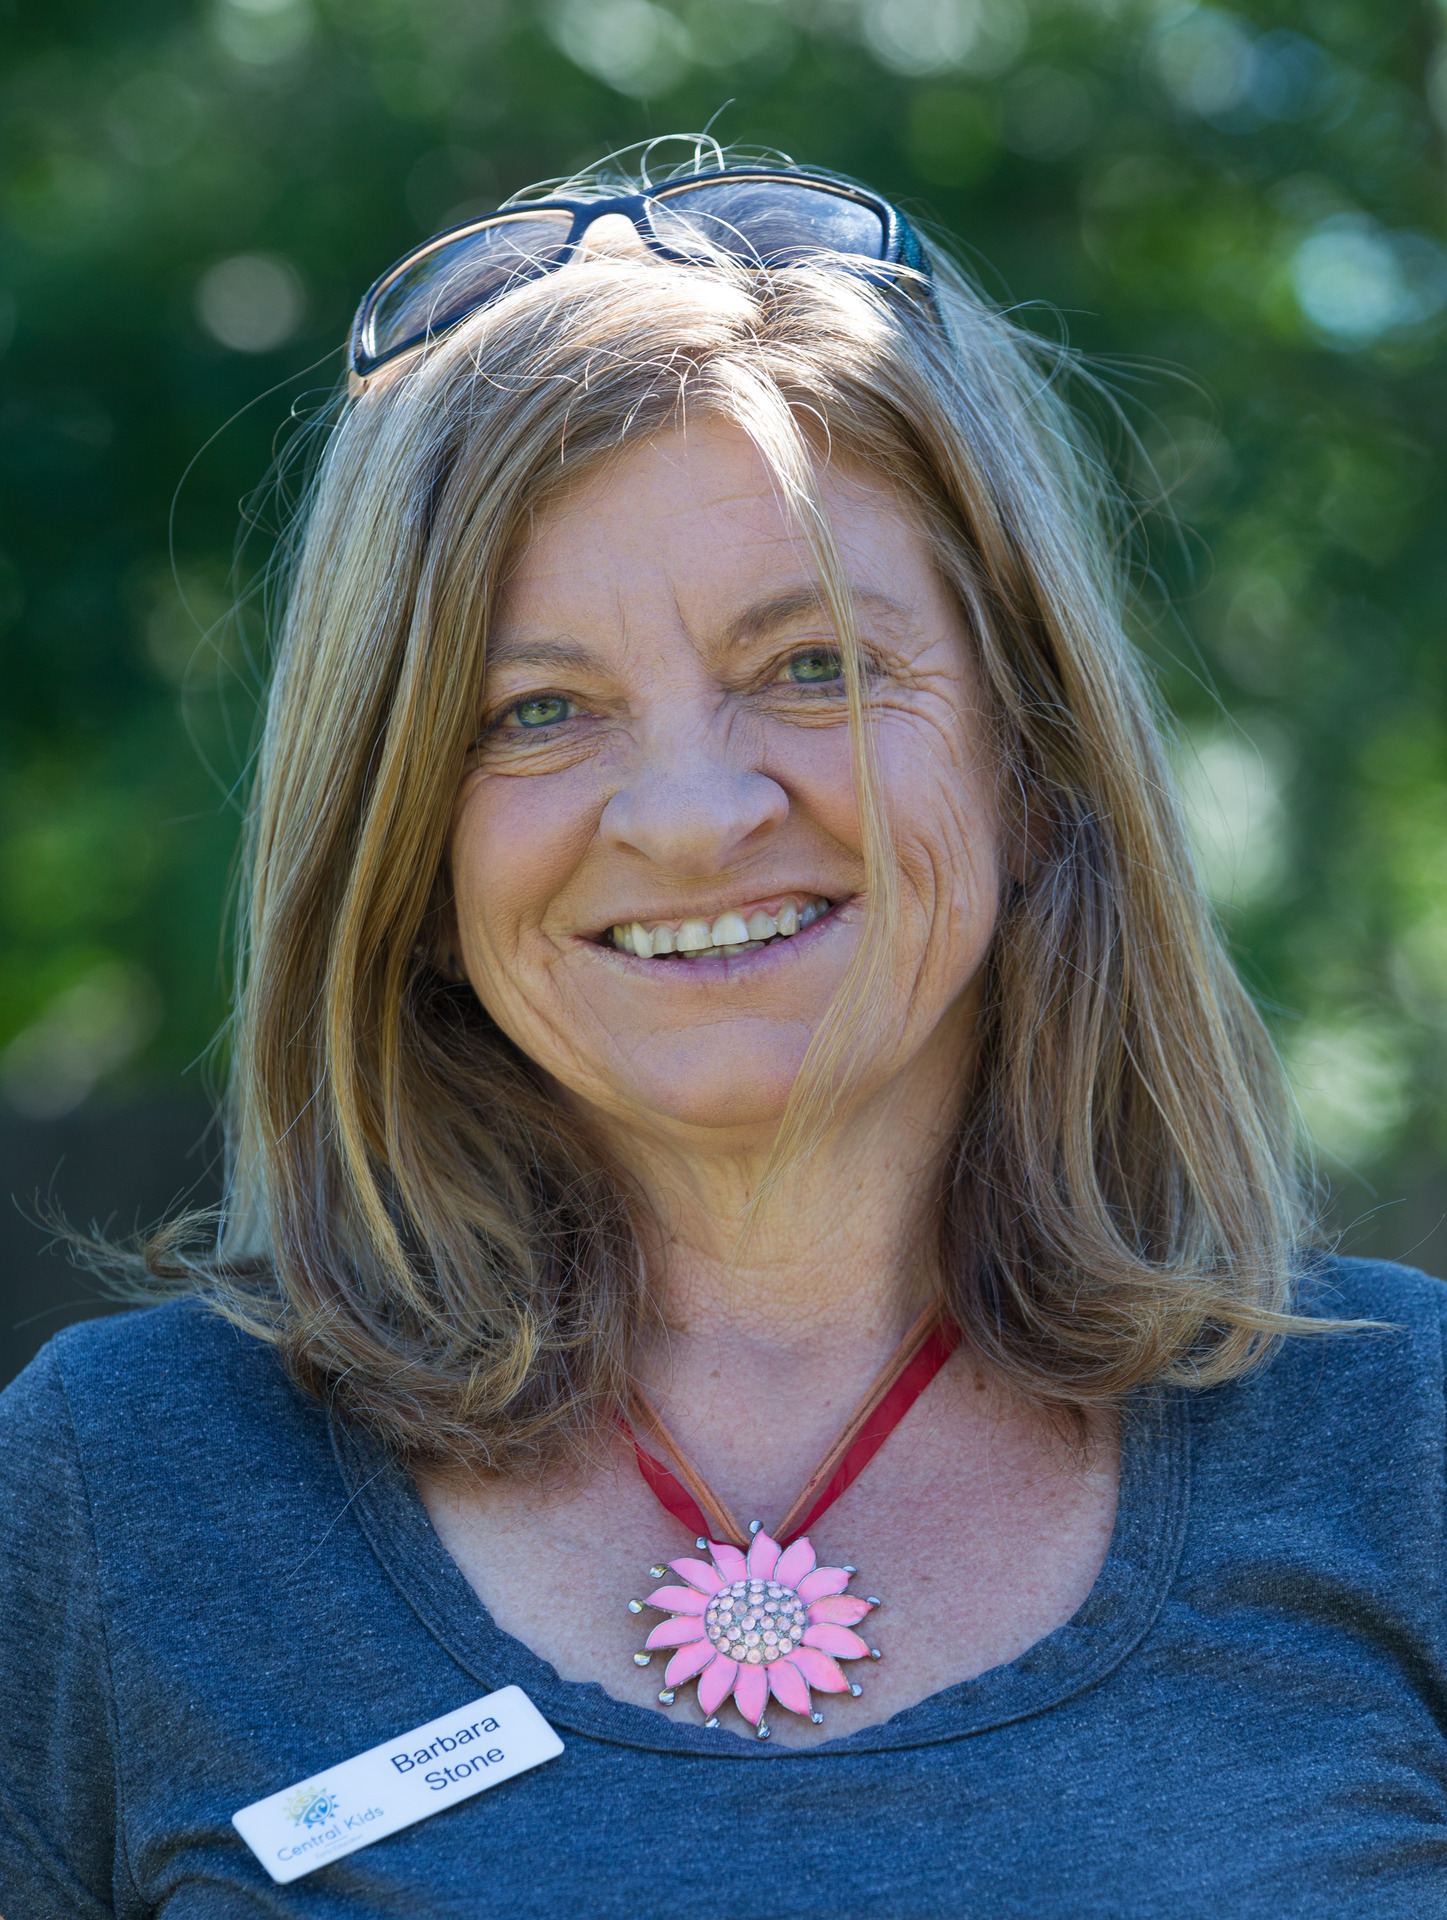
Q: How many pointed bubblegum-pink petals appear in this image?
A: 14